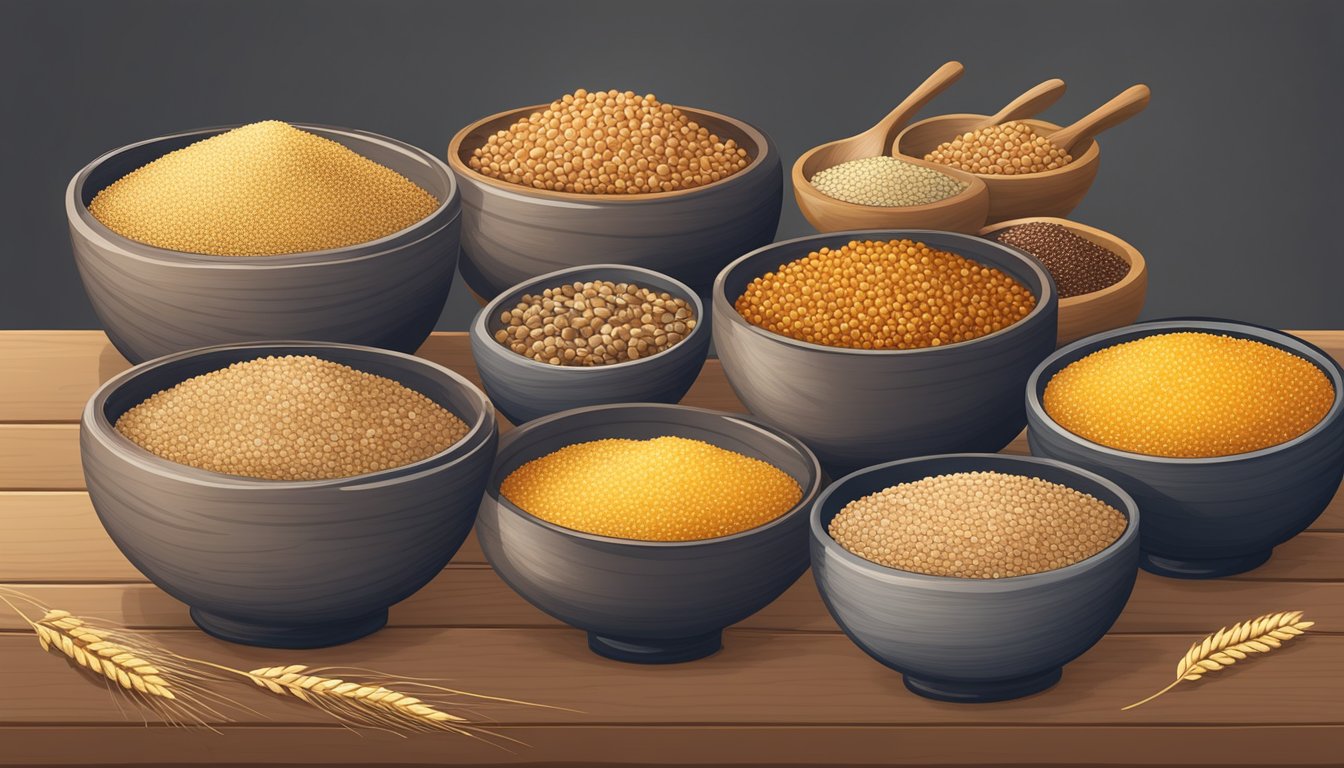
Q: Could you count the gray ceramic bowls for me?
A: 8